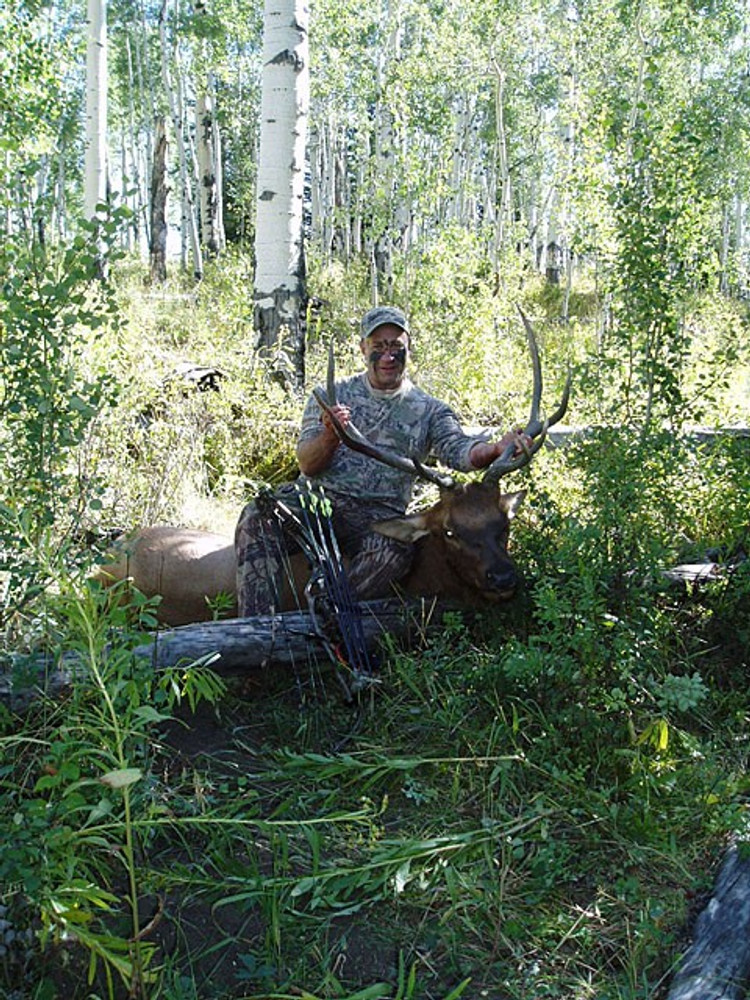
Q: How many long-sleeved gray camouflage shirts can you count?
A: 1